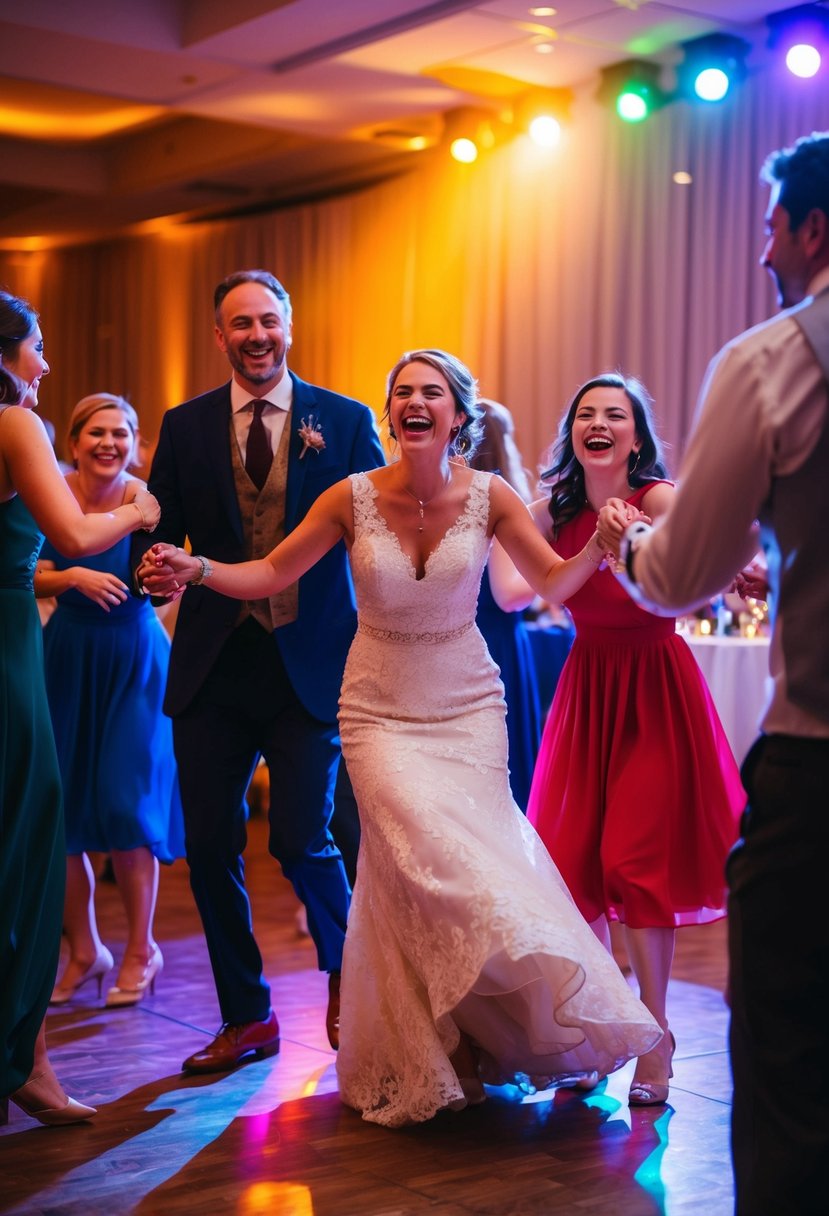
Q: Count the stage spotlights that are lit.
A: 5